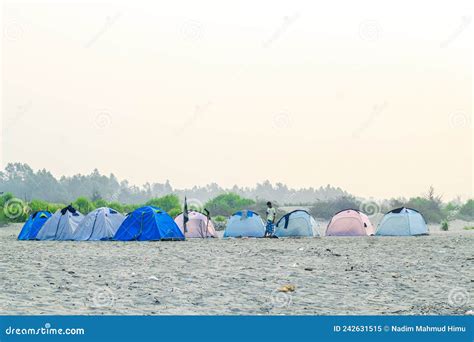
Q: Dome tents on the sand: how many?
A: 9